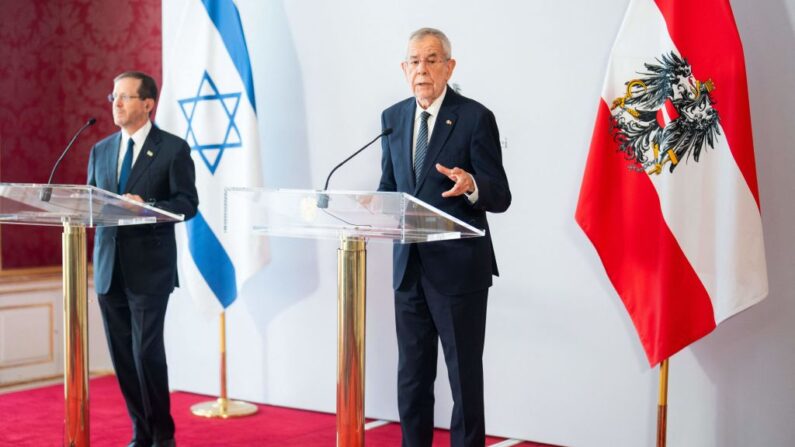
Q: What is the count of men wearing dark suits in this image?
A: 2